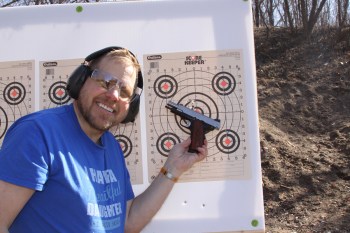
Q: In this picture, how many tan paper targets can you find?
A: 3